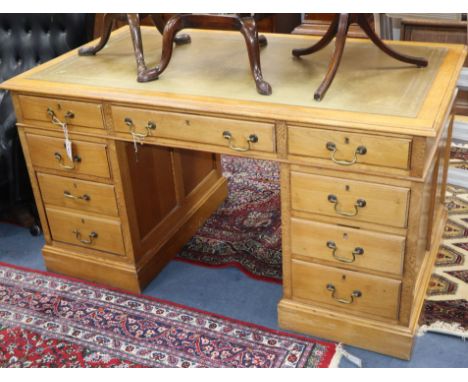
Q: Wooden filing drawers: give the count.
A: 9